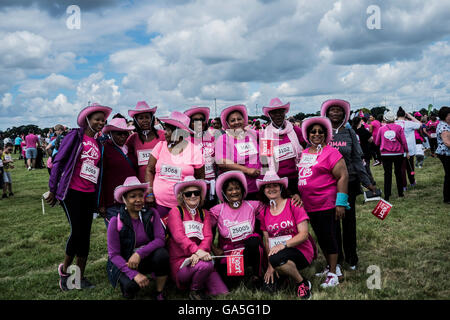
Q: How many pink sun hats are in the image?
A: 13